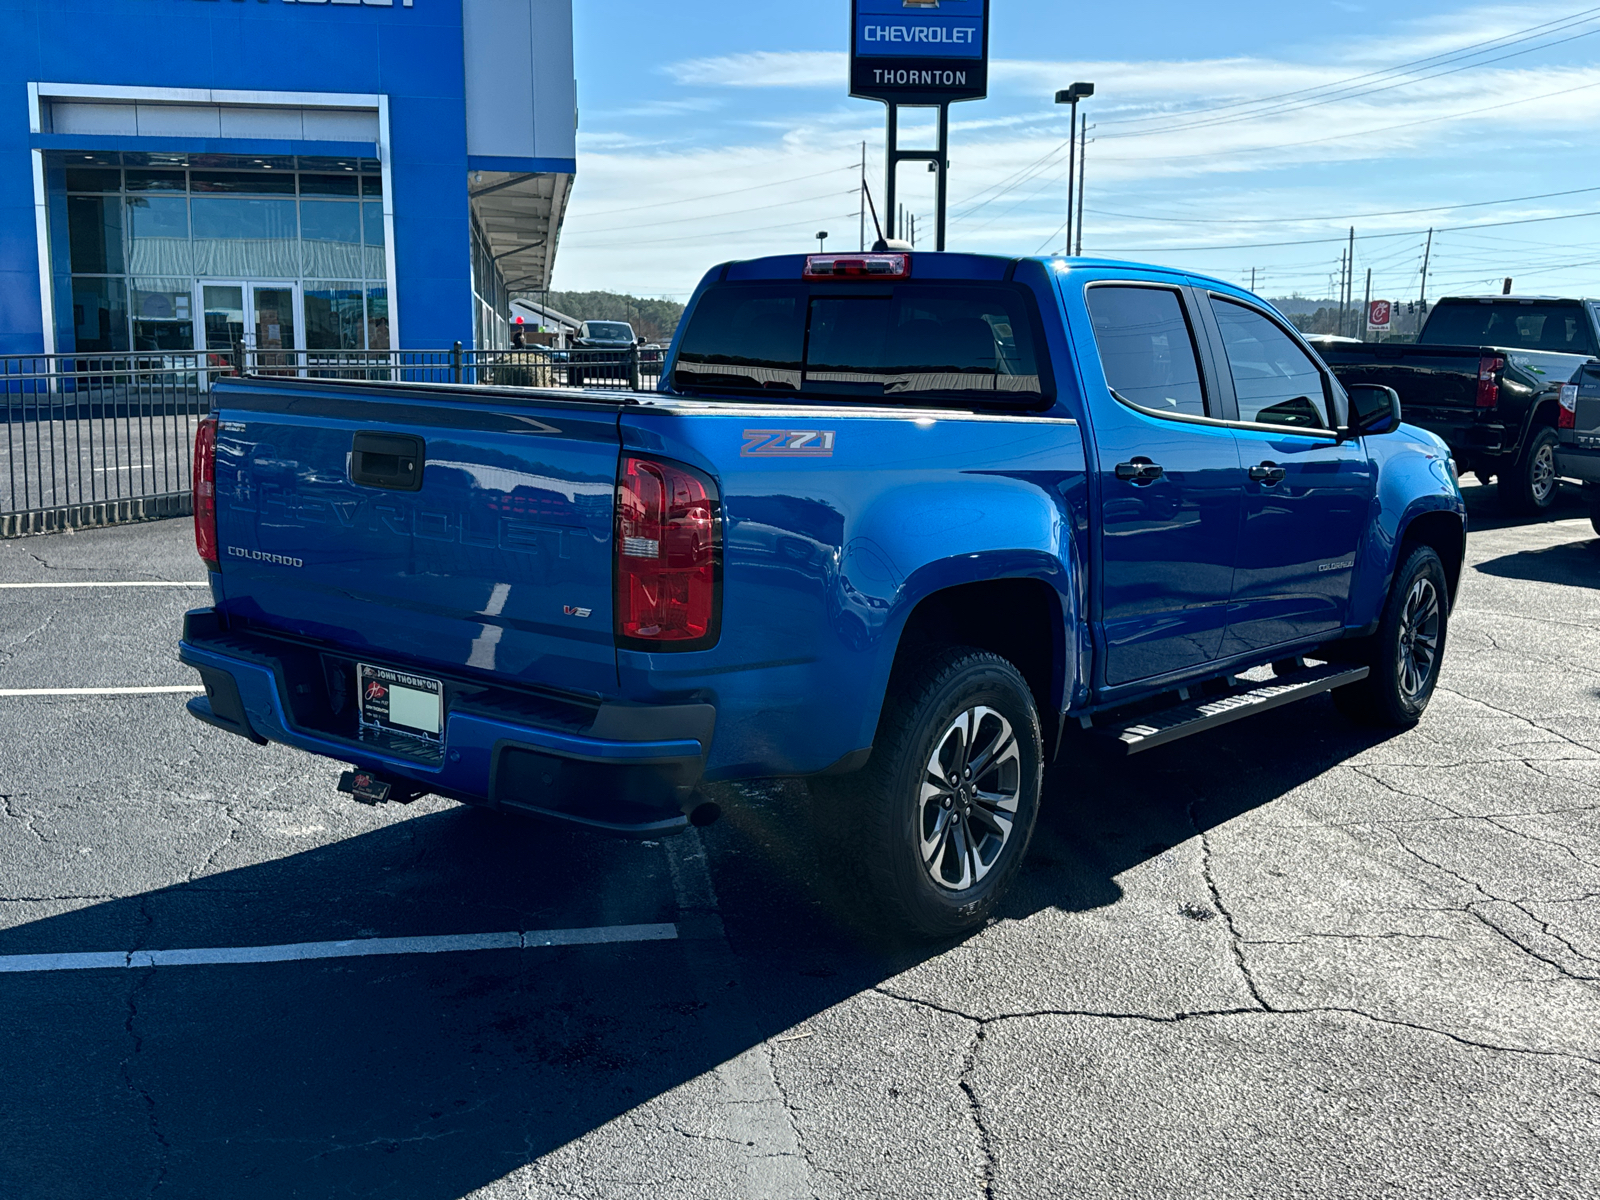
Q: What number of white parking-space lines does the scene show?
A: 3